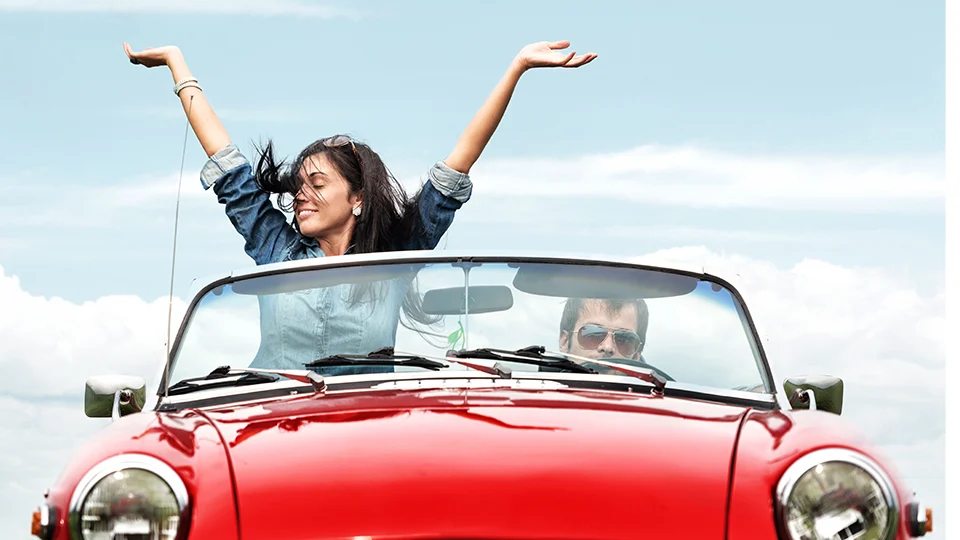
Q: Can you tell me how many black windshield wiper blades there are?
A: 3